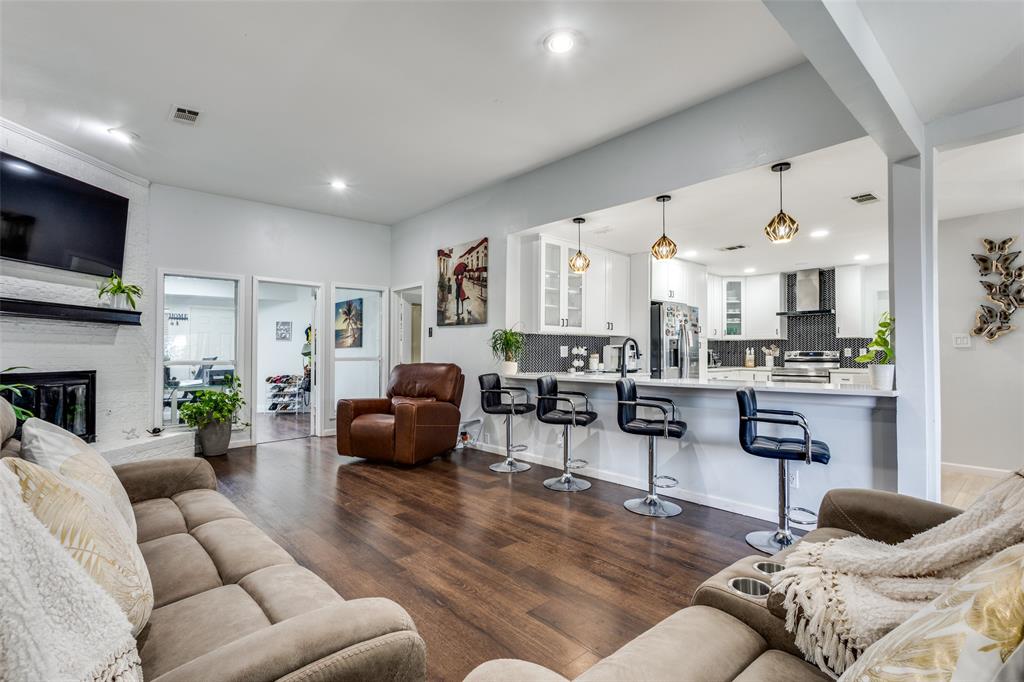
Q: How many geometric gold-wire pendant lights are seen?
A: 3